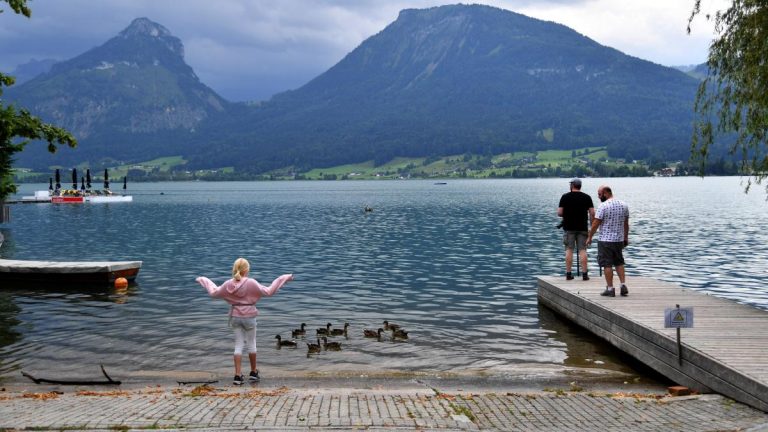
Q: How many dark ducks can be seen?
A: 9